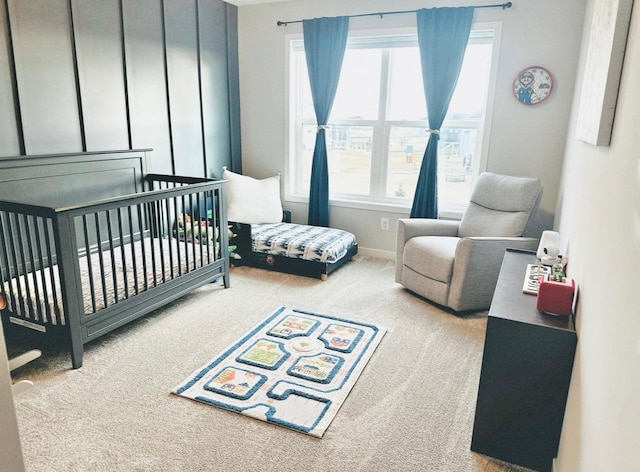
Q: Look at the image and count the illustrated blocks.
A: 5